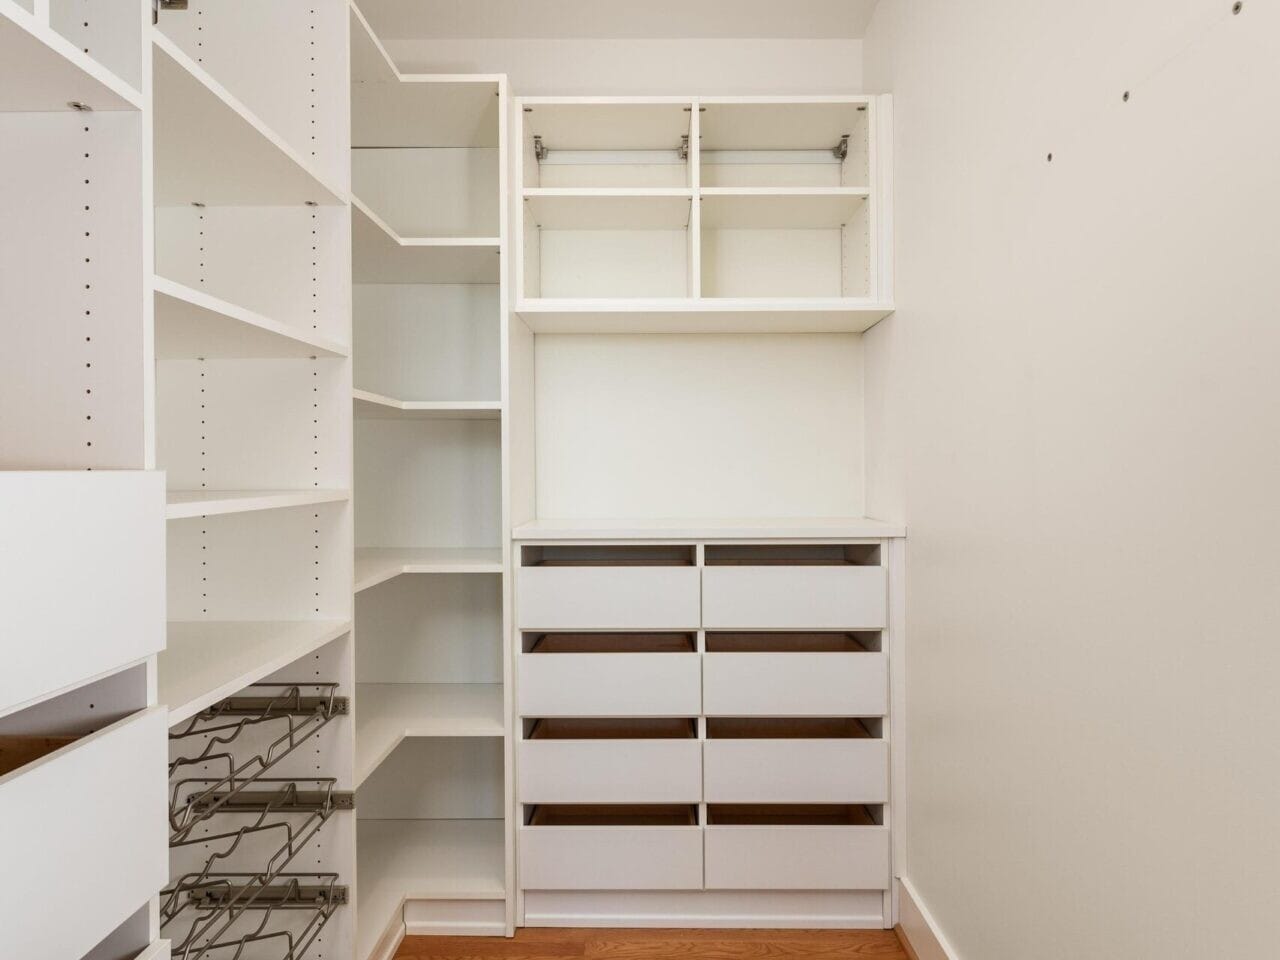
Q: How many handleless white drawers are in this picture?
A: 11